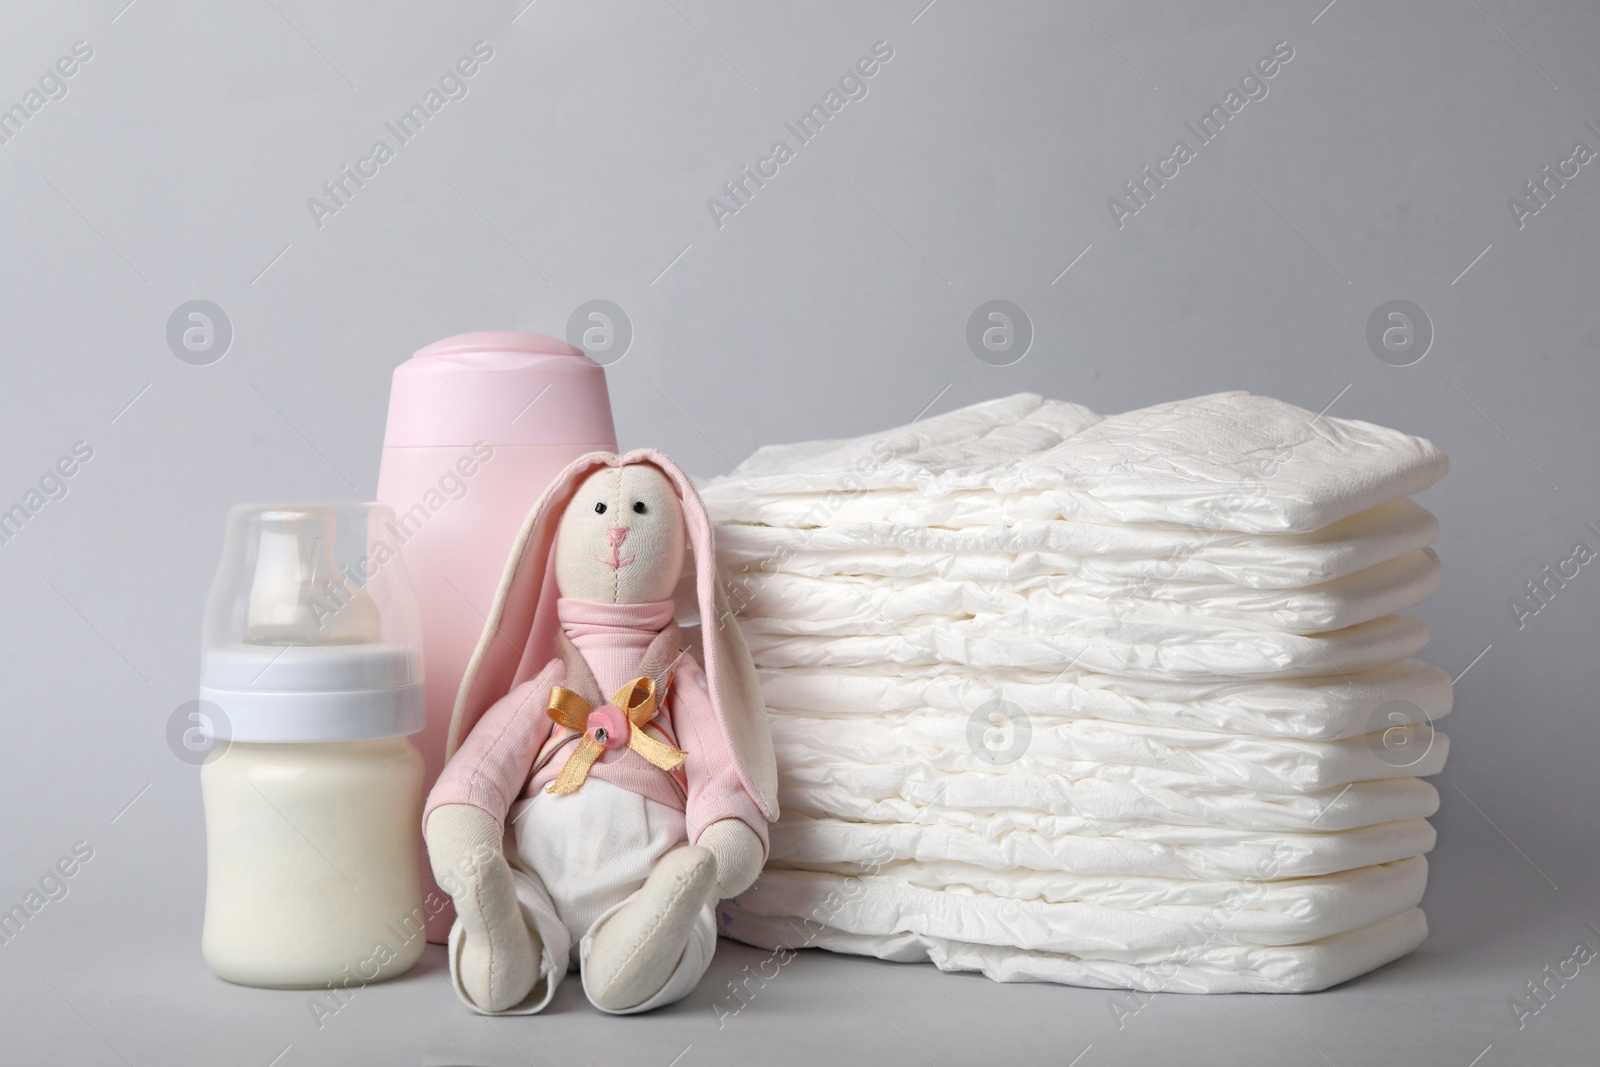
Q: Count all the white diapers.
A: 10